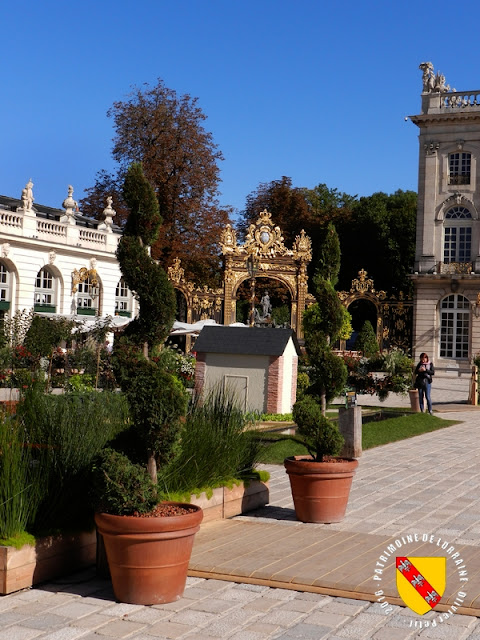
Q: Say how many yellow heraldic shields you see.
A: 1